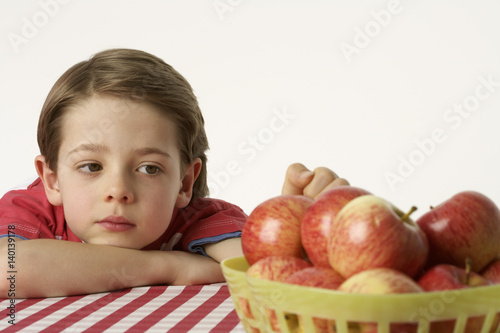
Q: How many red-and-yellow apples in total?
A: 9